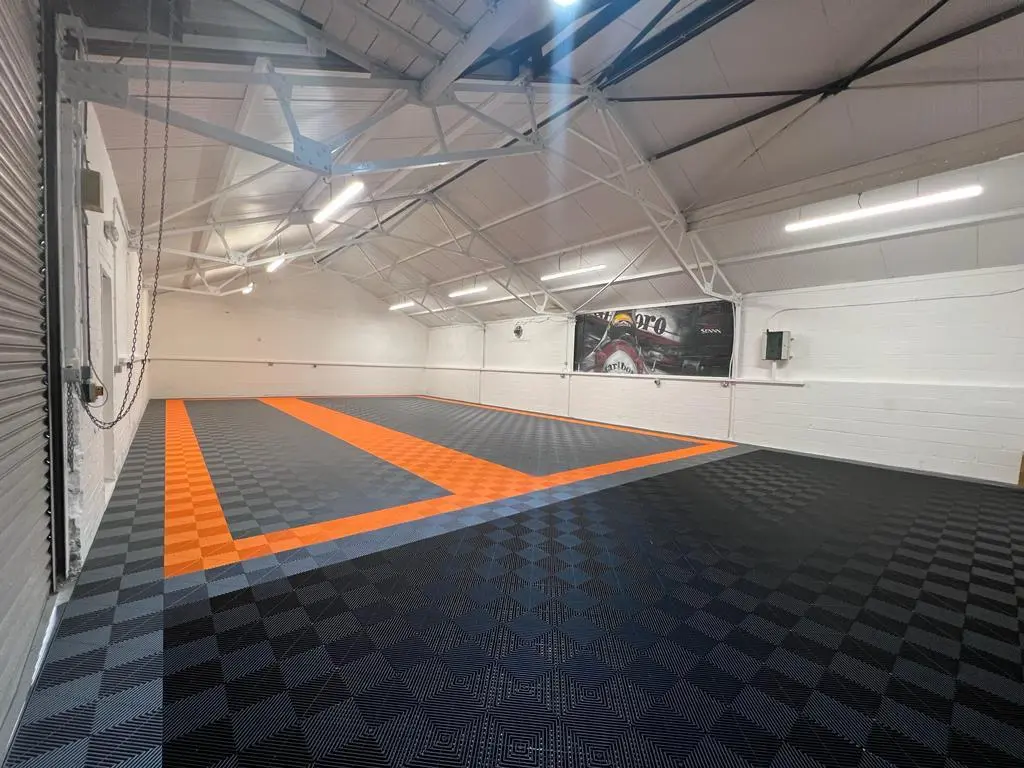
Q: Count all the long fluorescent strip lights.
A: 7